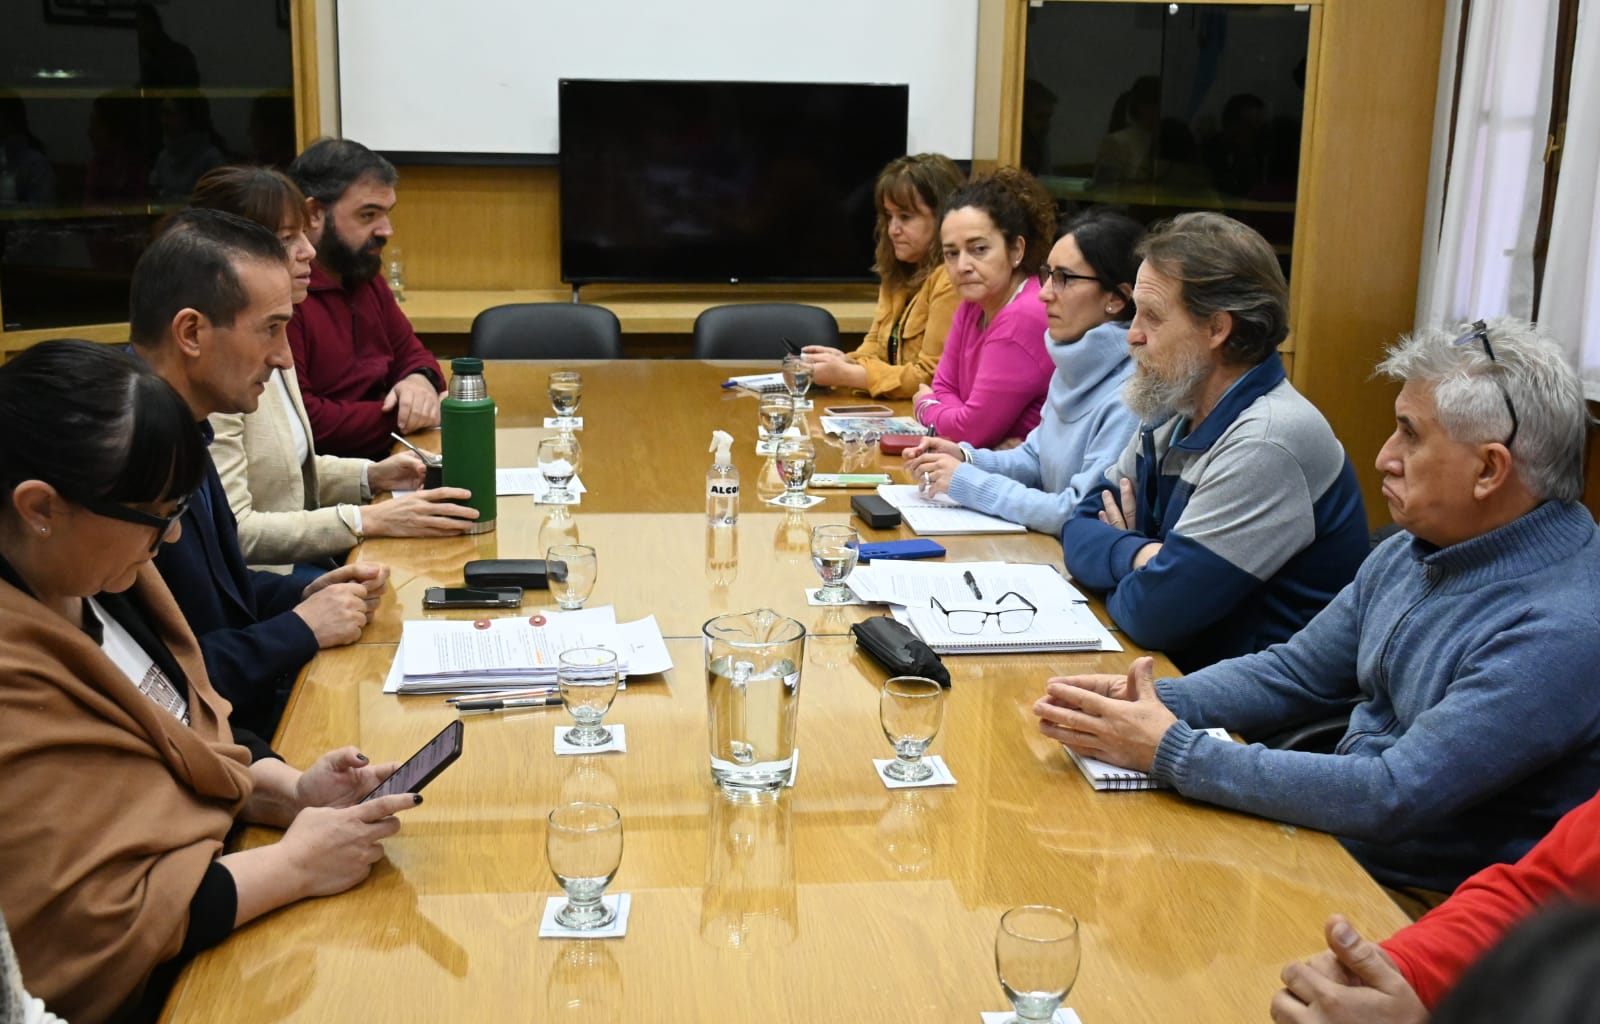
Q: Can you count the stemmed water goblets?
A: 11